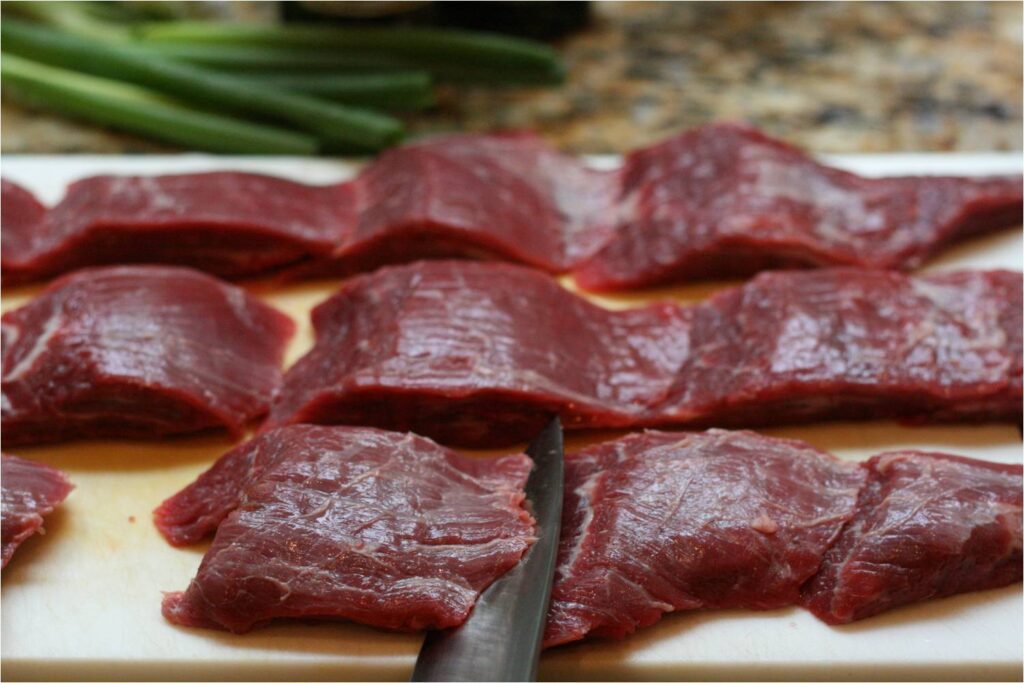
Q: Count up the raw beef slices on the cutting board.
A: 11